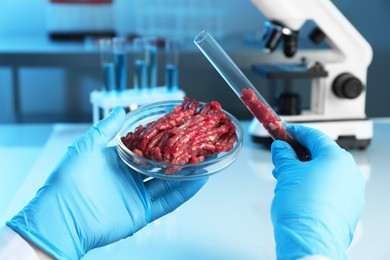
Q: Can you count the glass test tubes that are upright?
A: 5